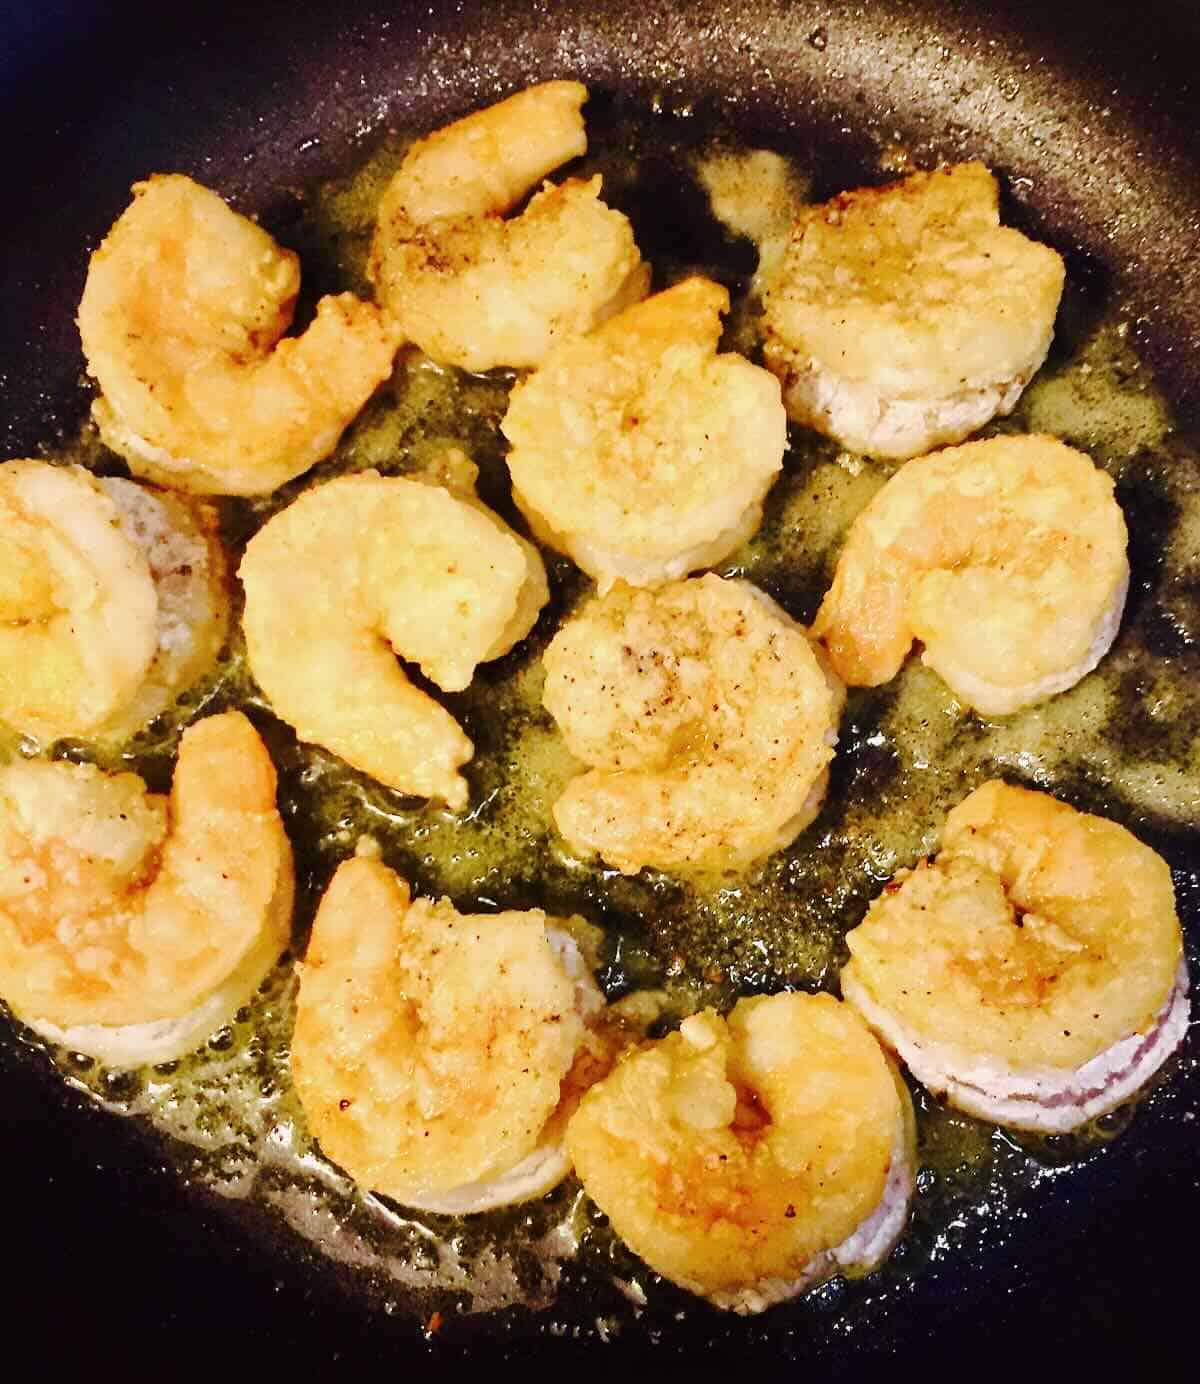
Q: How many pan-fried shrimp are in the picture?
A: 12